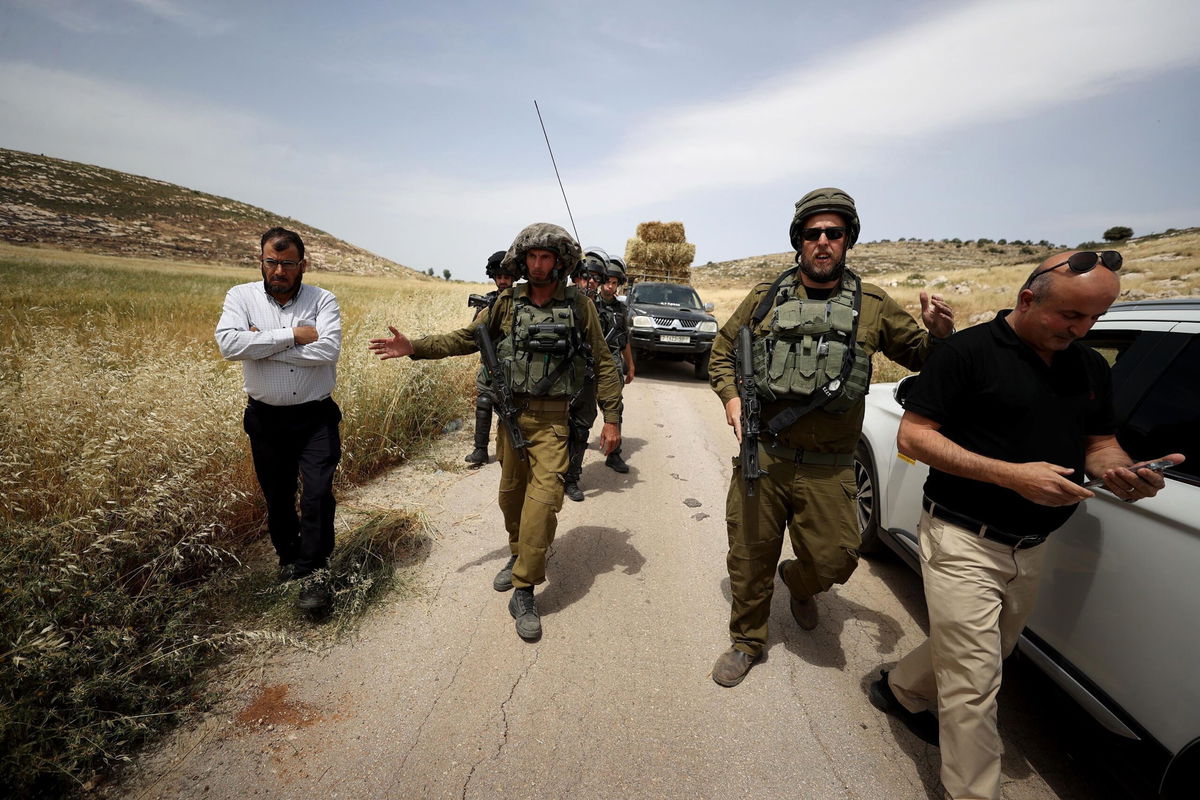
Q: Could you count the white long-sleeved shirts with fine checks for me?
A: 1